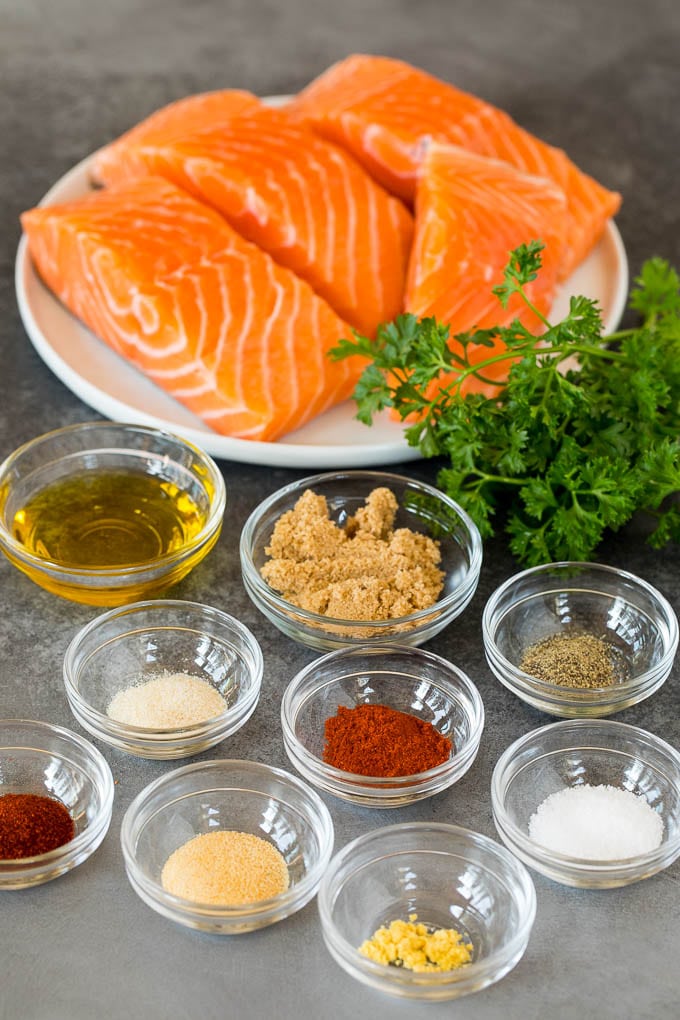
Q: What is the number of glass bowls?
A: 9